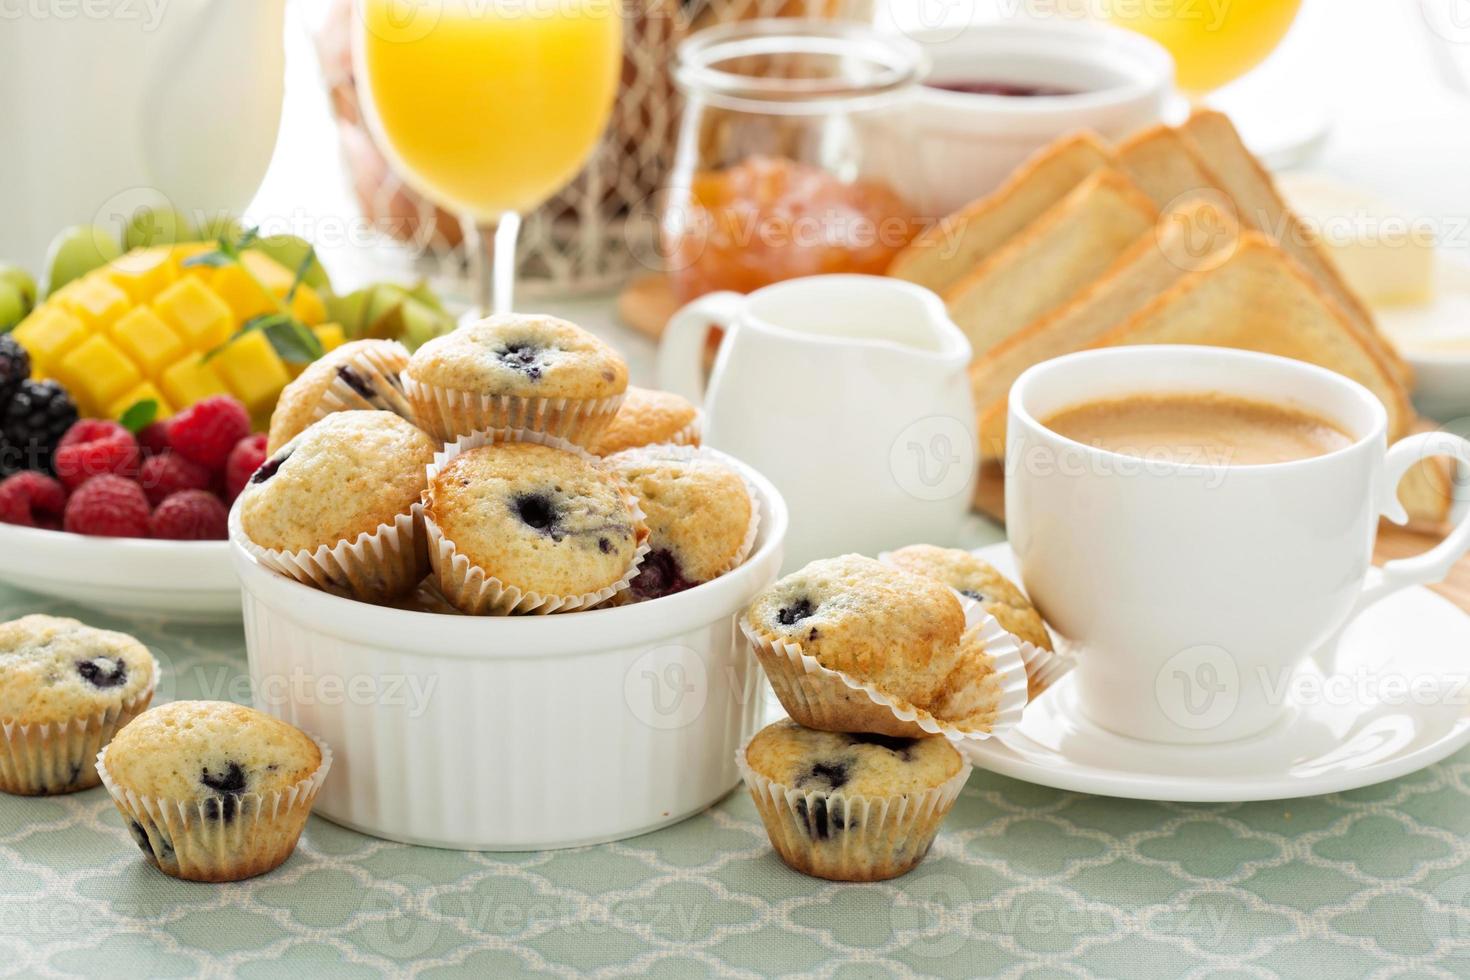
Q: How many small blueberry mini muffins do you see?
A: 11